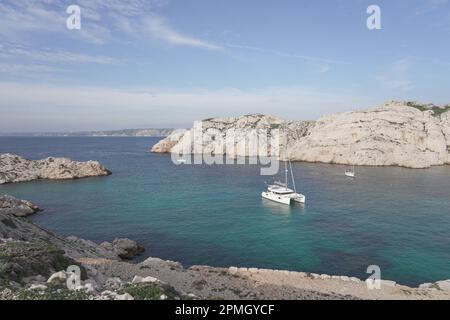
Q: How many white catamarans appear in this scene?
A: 1